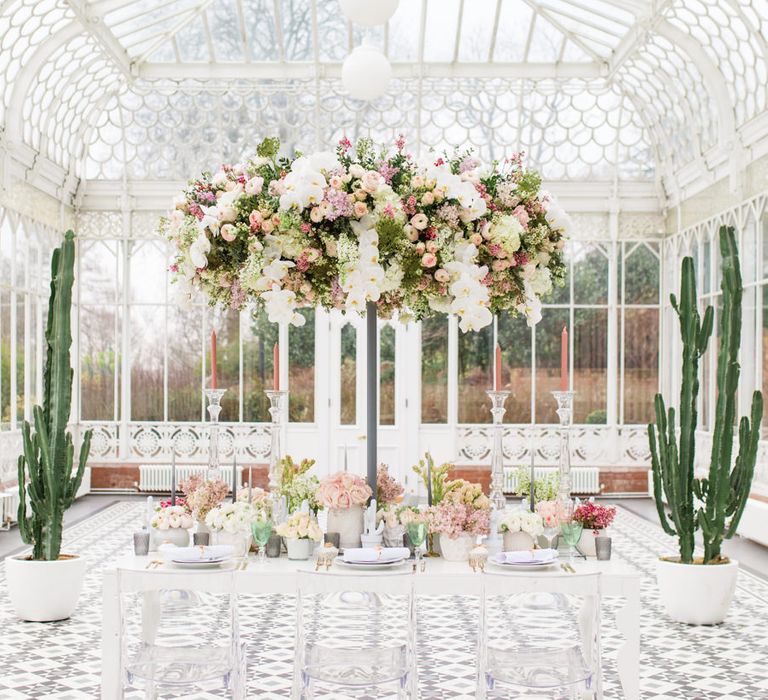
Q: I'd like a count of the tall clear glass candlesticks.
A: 4